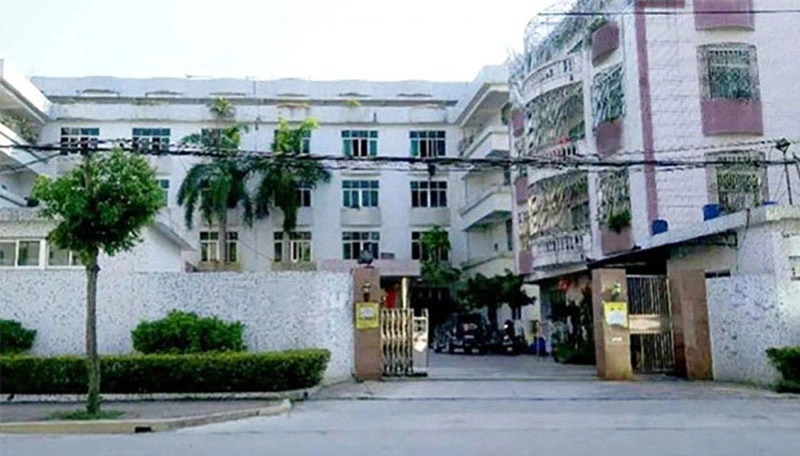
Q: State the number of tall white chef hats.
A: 0